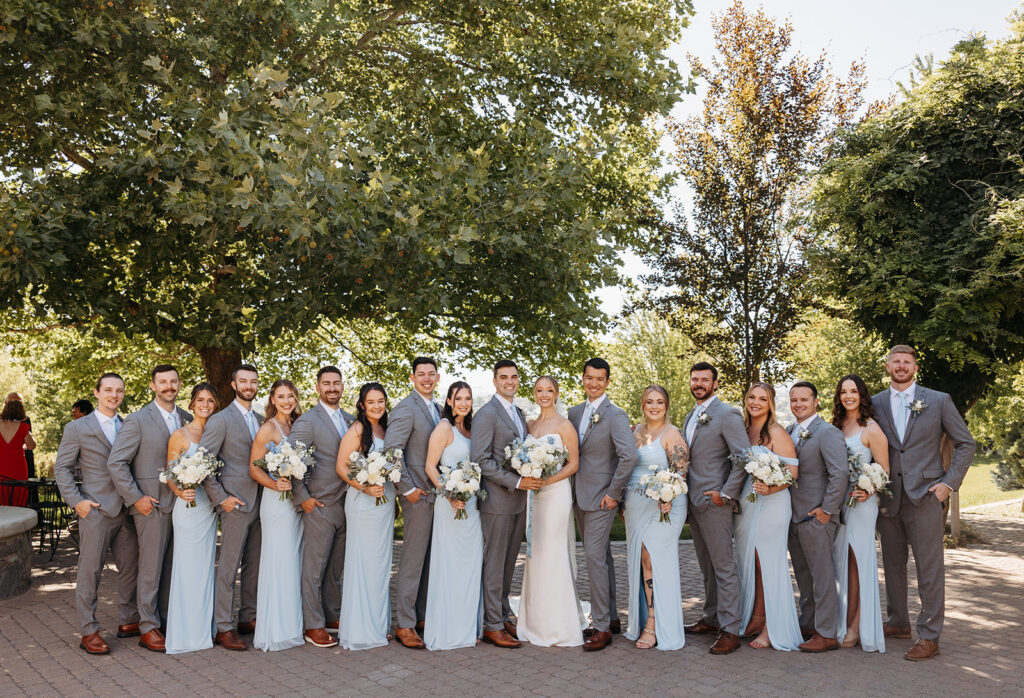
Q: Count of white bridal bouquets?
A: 8